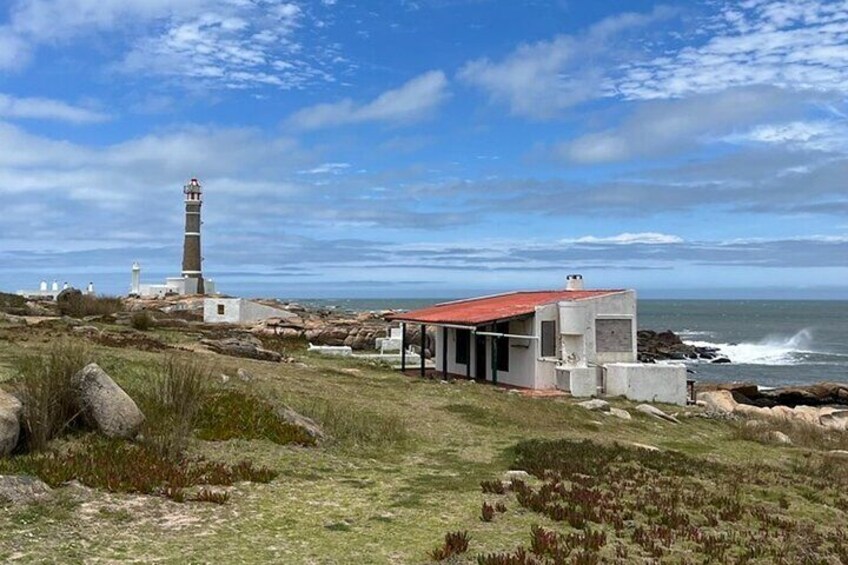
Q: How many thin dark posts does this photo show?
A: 5